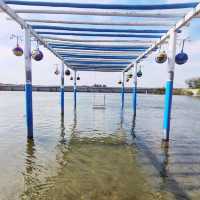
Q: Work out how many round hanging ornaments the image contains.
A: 12